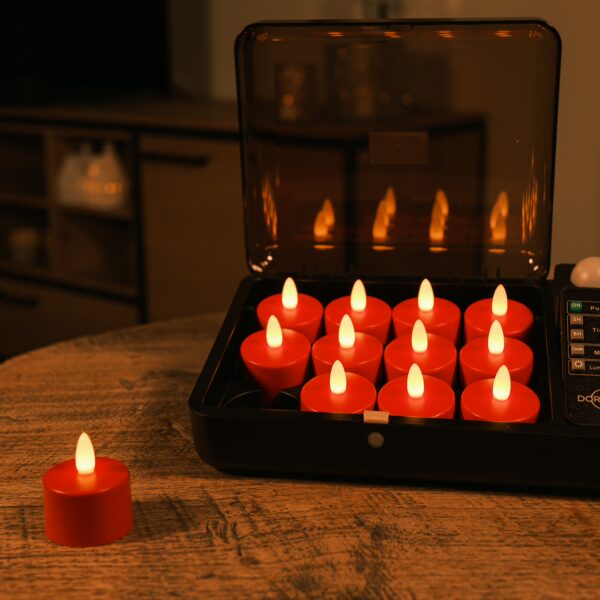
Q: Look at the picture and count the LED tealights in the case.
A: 11